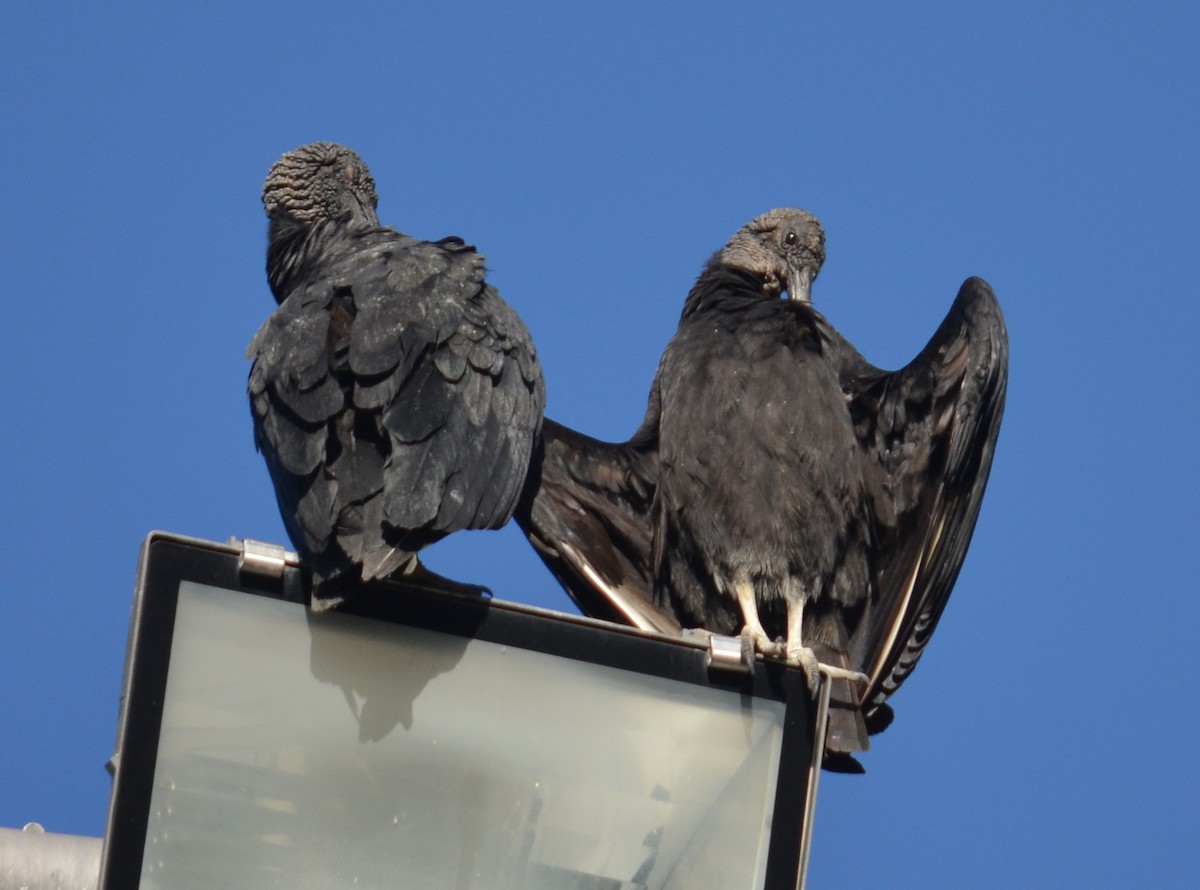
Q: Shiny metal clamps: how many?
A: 2